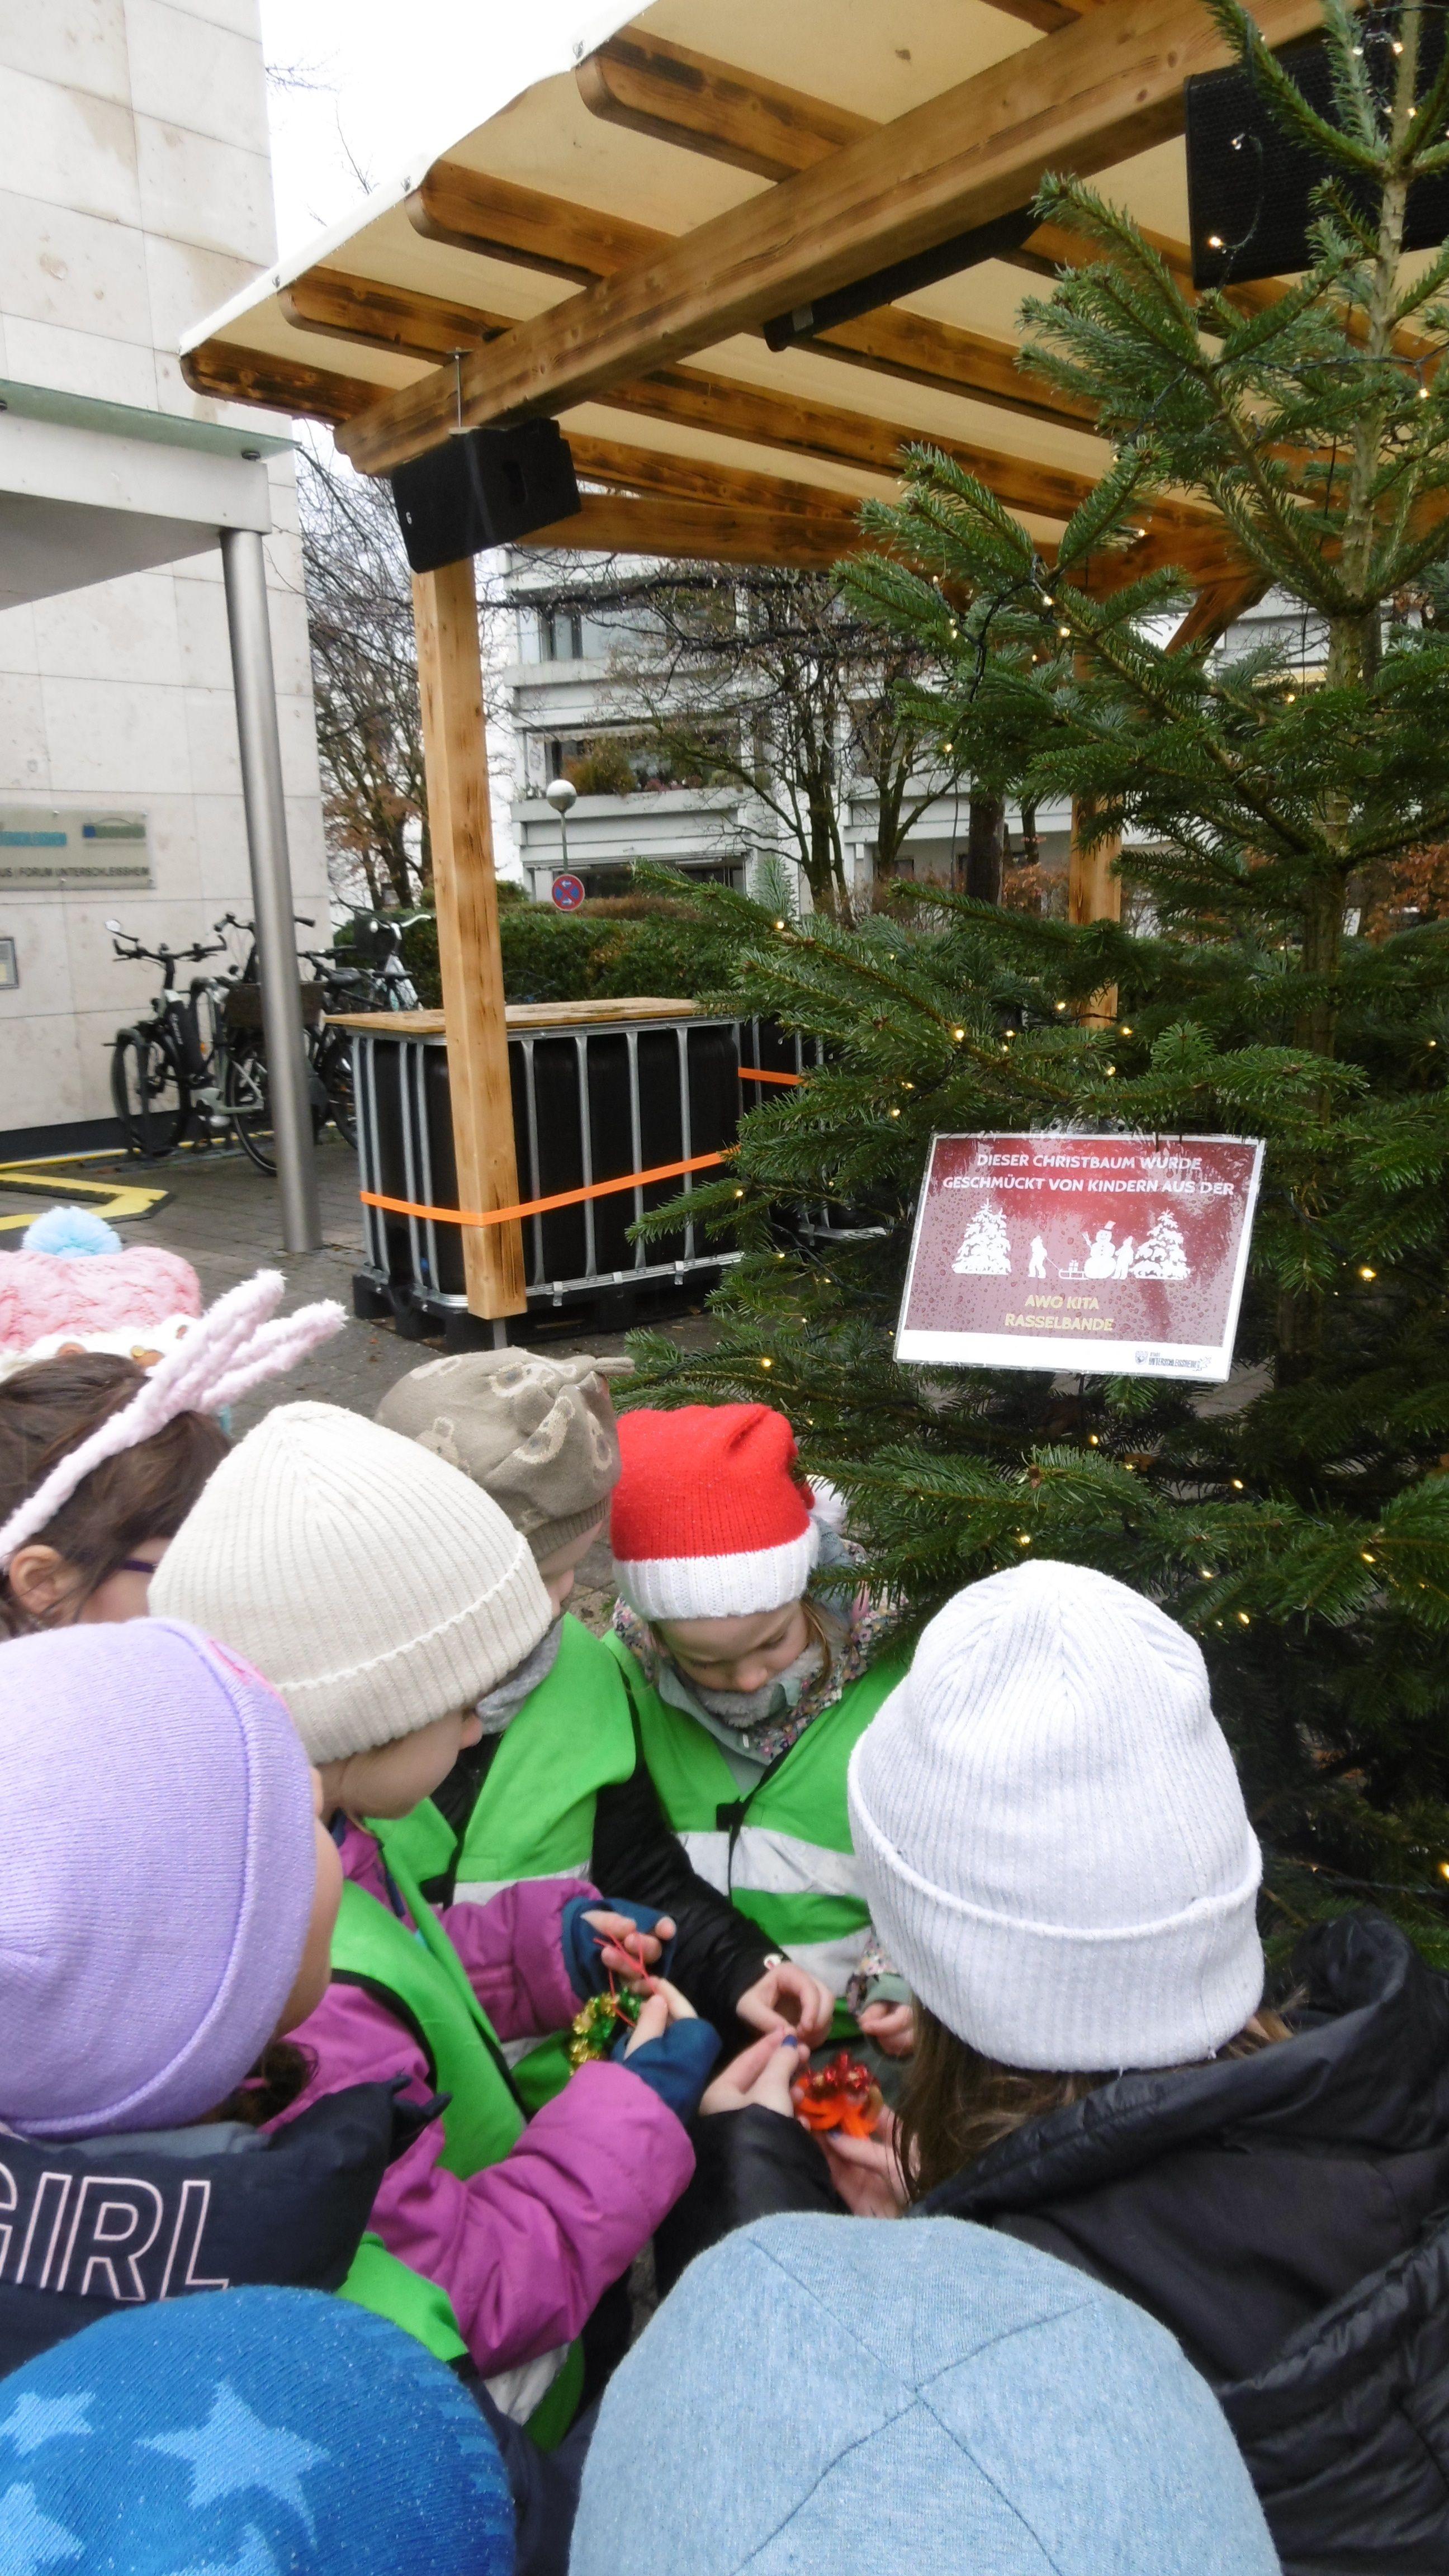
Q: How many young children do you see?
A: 9